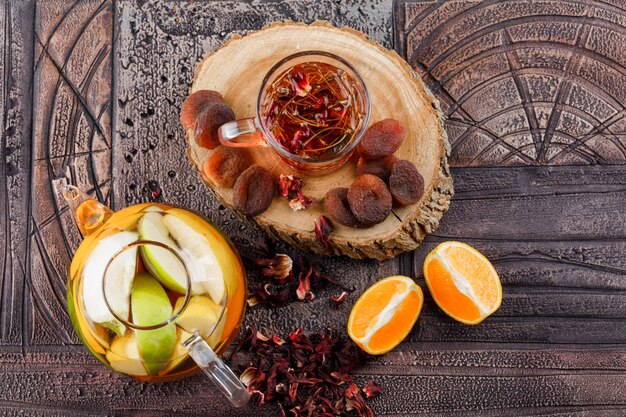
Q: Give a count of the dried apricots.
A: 9